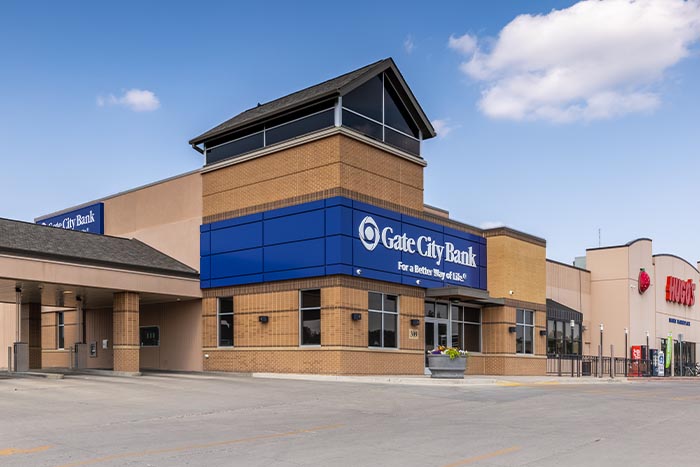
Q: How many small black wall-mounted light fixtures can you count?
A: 5